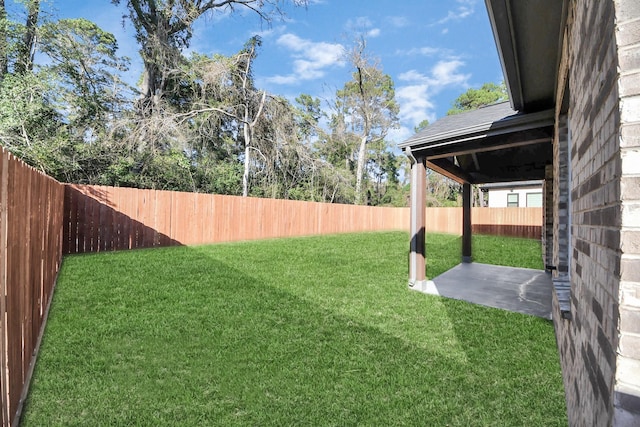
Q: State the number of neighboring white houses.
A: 1